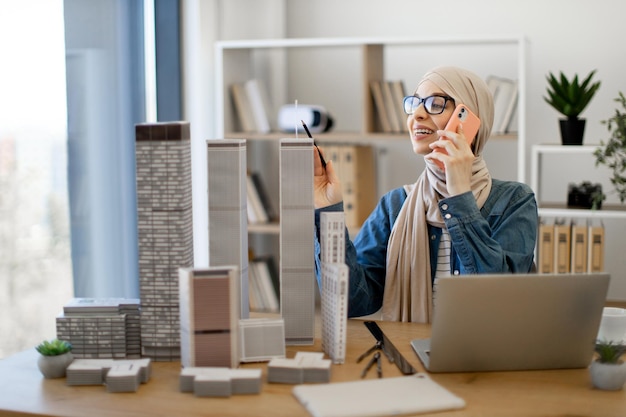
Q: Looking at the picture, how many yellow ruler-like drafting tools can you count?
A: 0